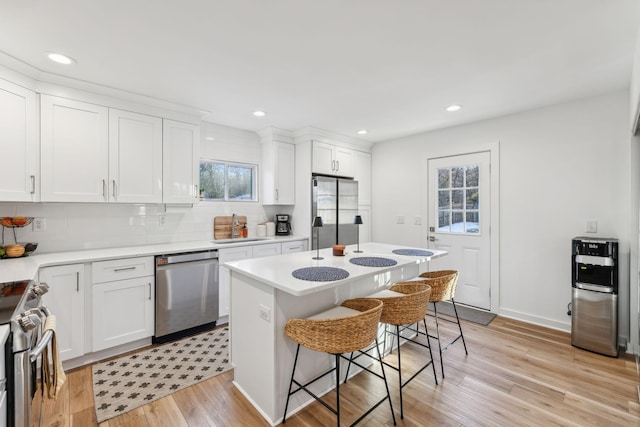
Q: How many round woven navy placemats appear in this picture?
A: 3